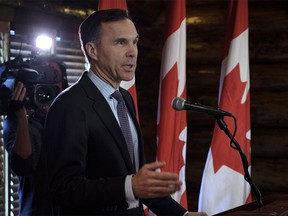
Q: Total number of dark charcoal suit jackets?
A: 1